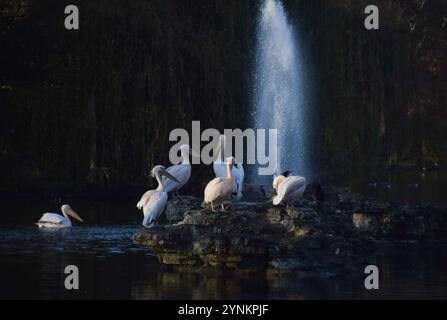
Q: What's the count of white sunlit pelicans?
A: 6